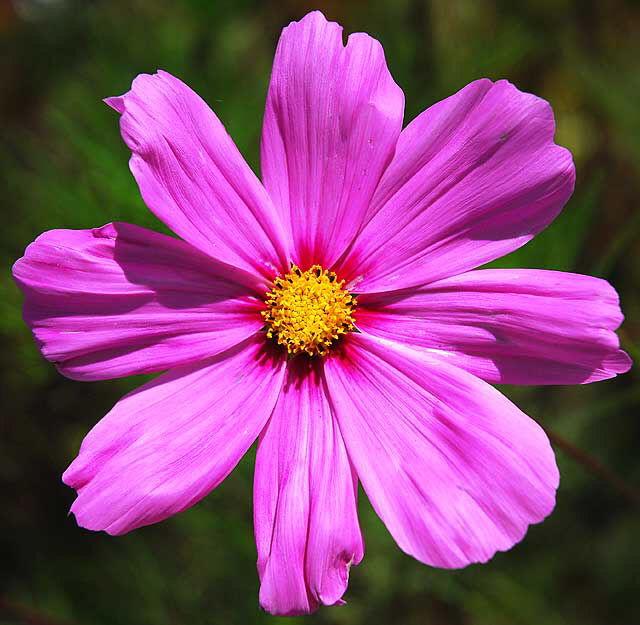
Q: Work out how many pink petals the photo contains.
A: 8